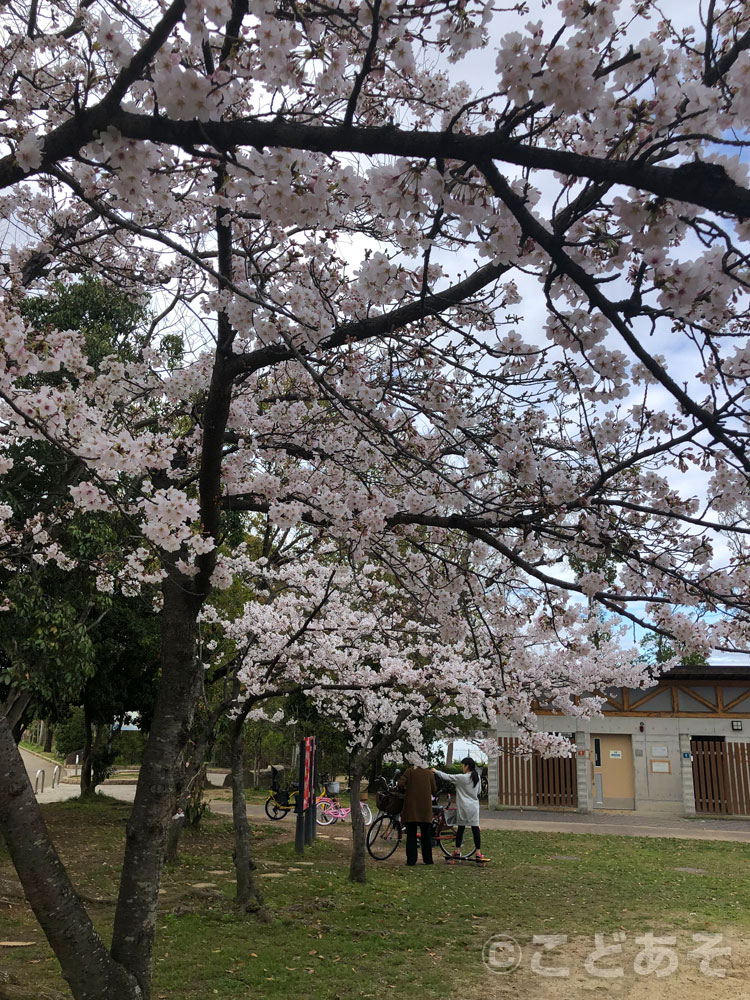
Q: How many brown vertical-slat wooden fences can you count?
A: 2